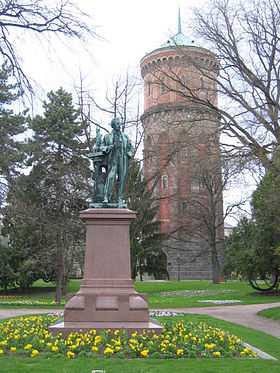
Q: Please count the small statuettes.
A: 1